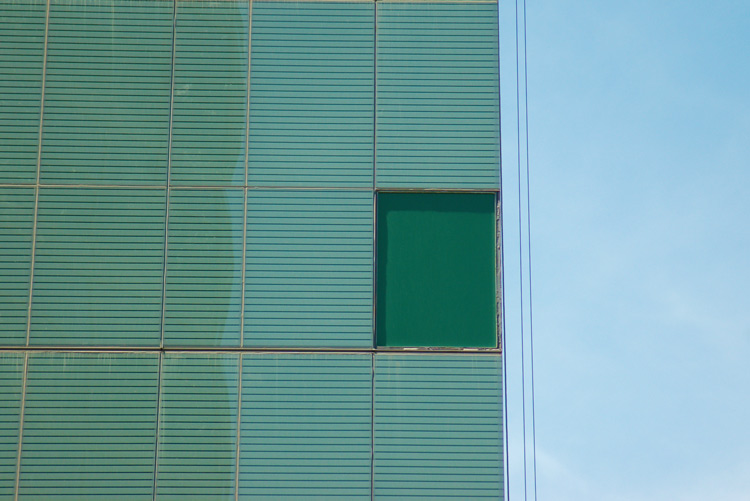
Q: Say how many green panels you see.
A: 15